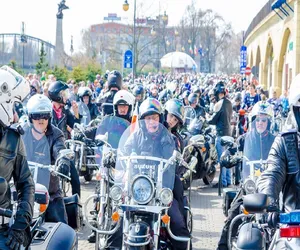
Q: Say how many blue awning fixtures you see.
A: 1